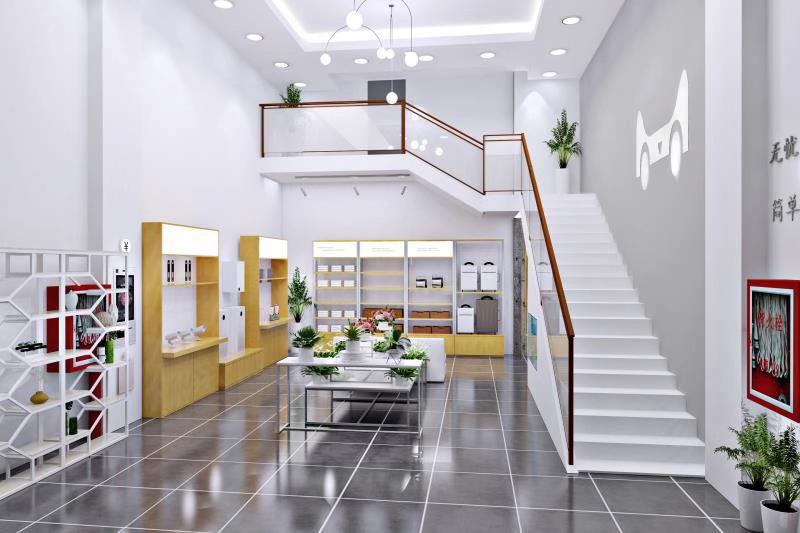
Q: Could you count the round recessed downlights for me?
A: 10